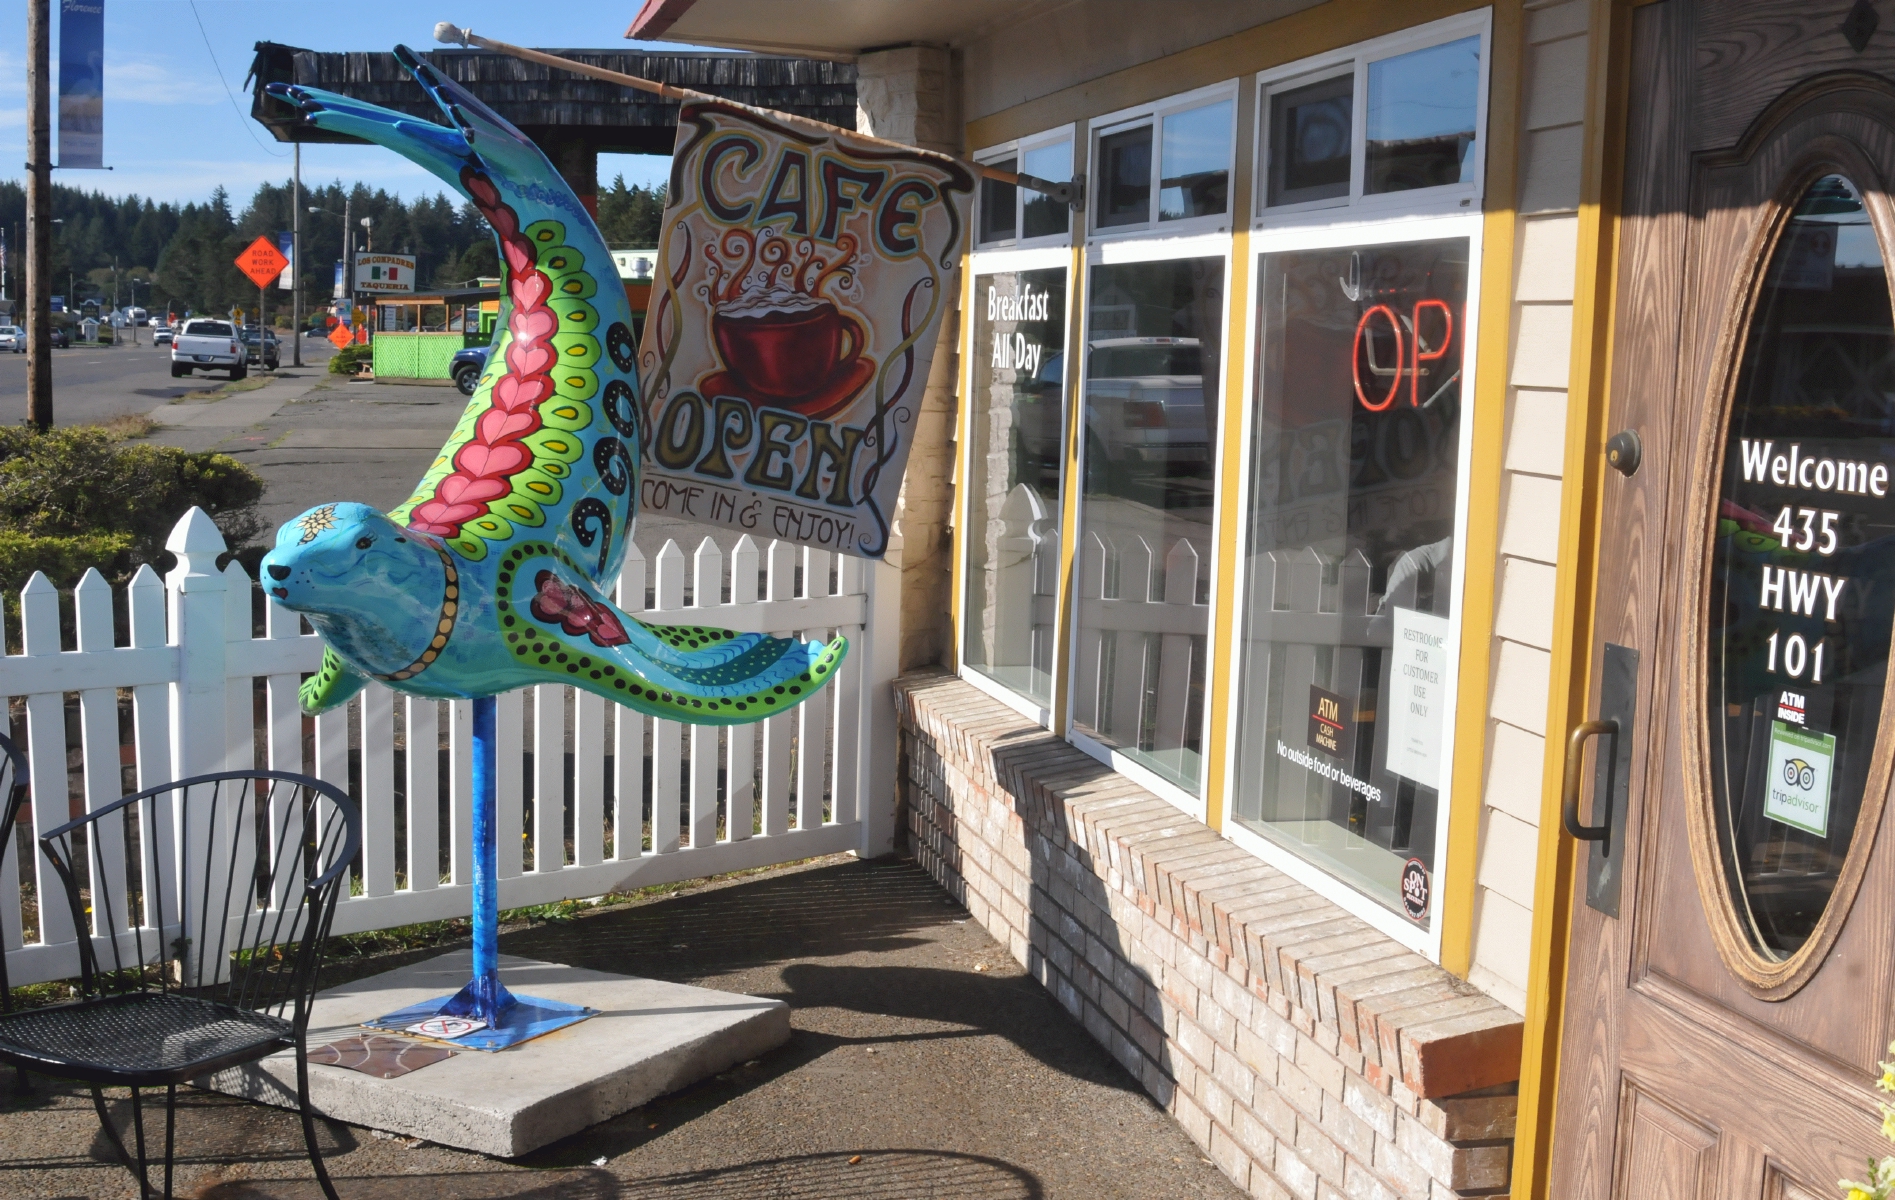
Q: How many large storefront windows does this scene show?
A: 3